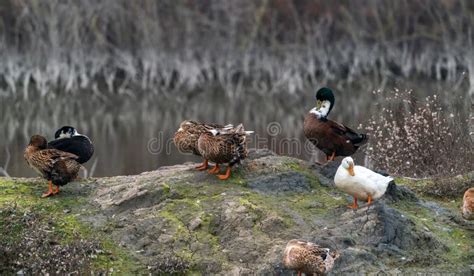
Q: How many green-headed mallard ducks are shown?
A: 1